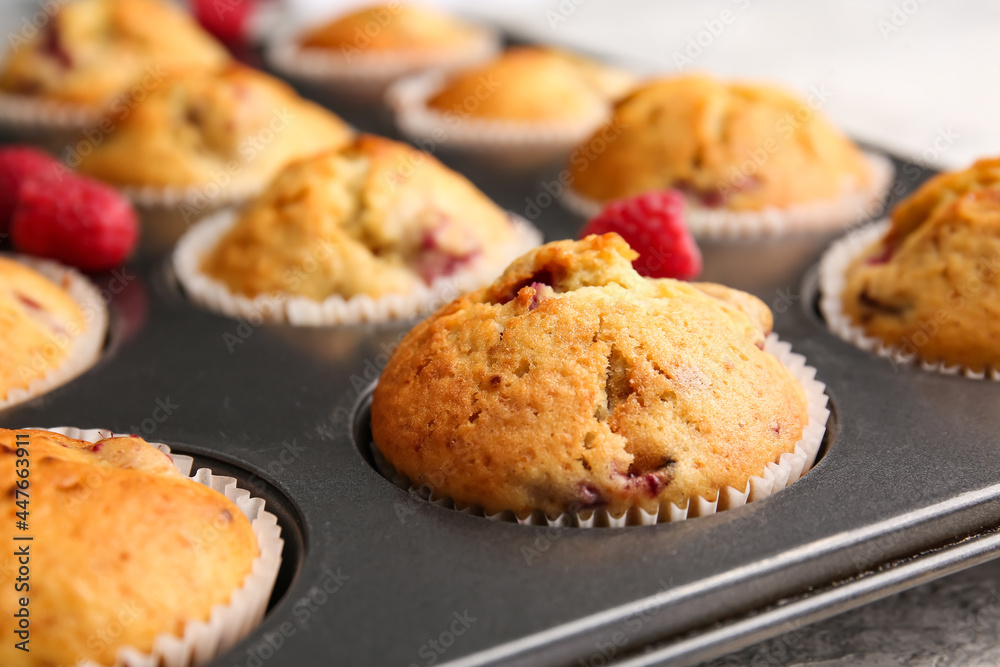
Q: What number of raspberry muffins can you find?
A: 10